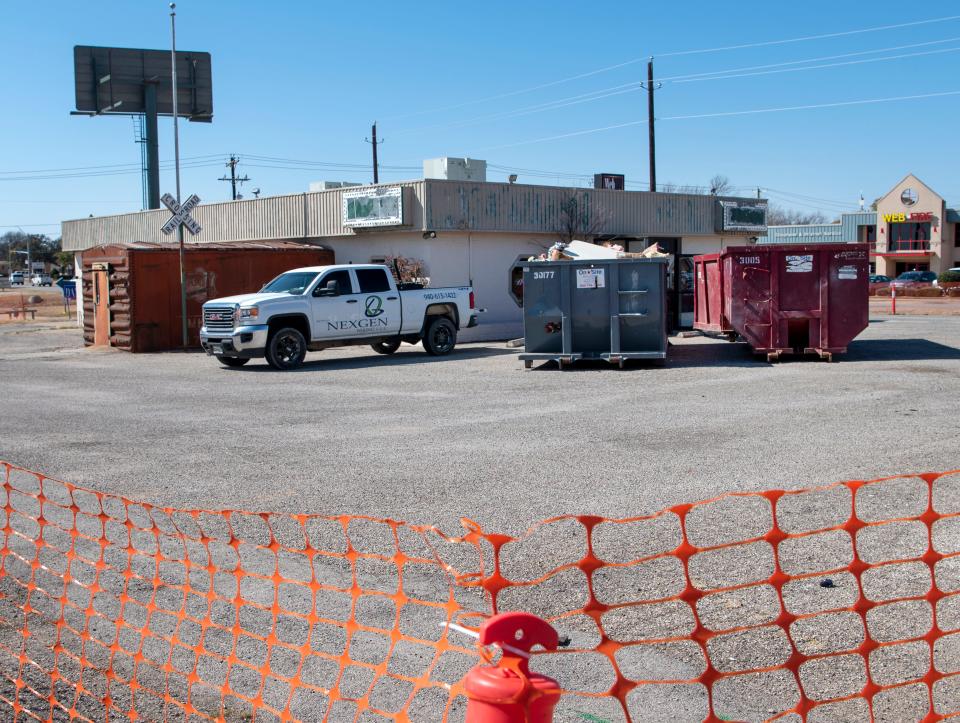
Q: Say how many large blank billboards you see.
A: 1